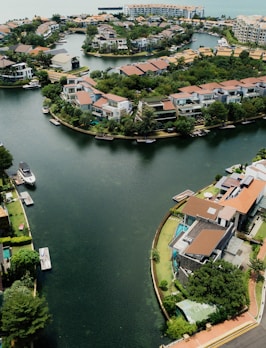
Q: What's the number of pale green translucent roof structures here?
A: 1